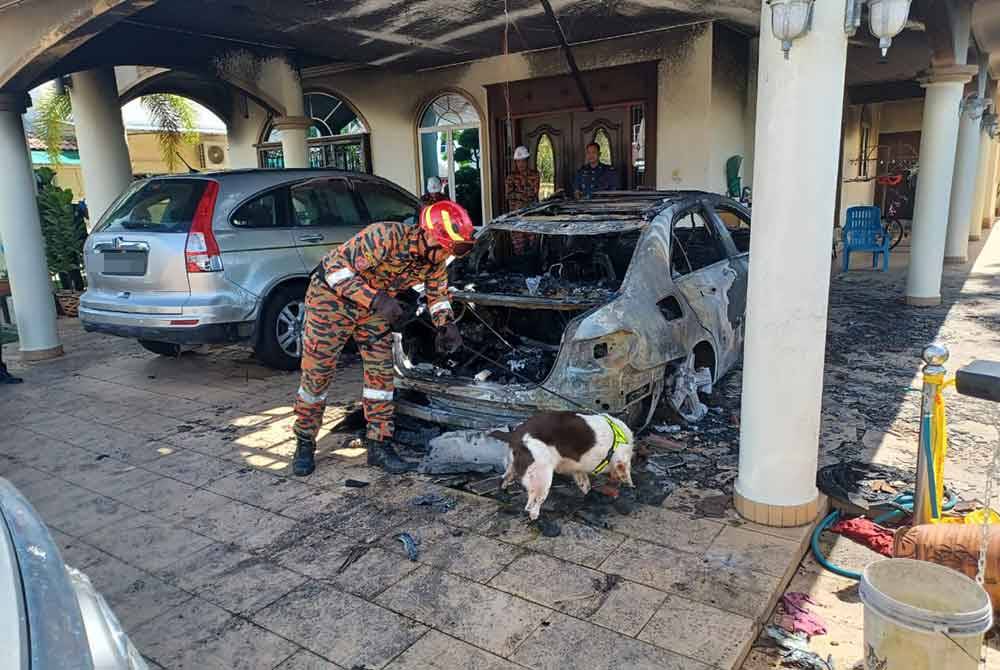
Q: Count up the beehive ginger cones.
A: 0